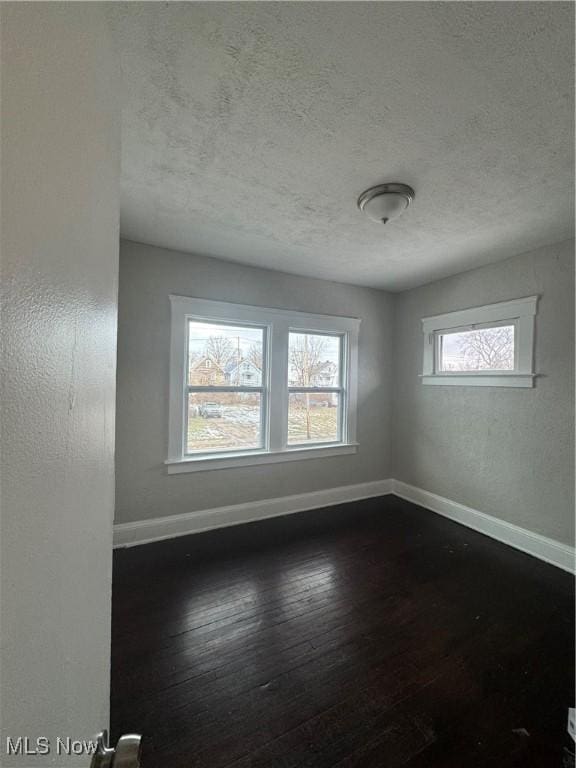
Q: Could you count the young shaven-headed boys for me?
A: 0